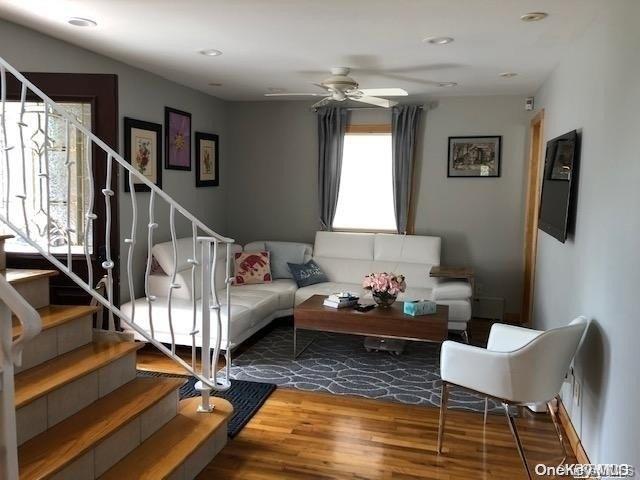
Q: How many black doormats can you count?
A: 1